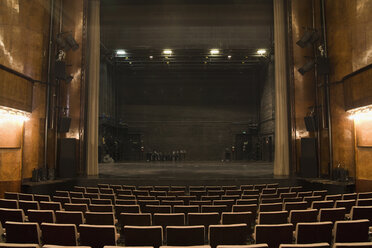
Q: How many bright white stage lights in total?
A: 4